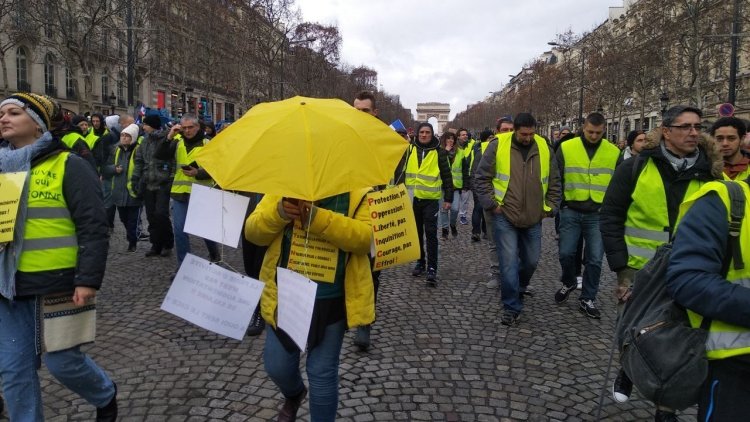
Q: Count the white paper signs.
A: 3